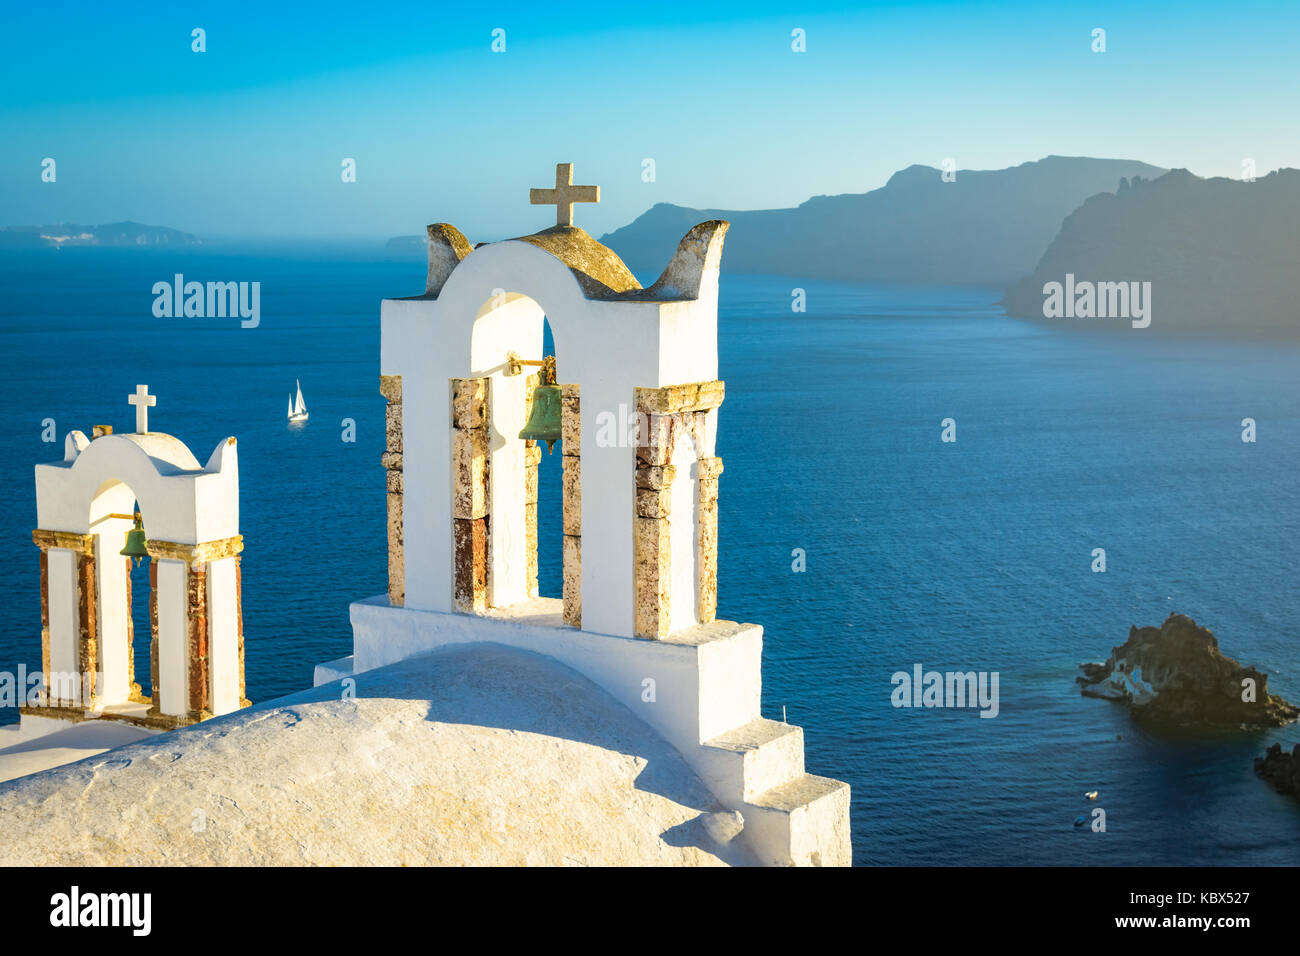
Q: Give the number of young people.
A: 0